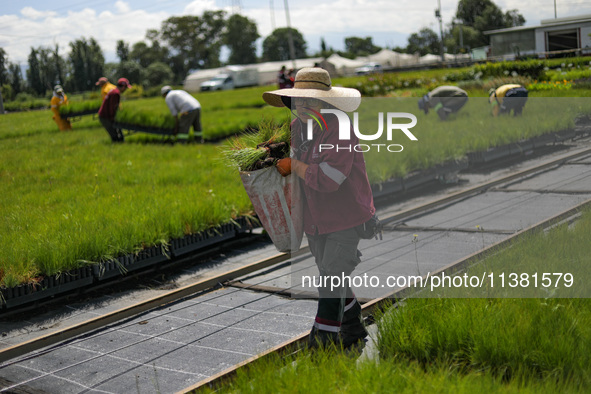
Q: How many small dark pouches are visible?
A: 1